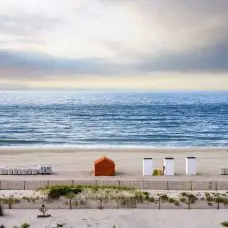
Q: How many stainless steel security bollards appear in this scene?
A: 0